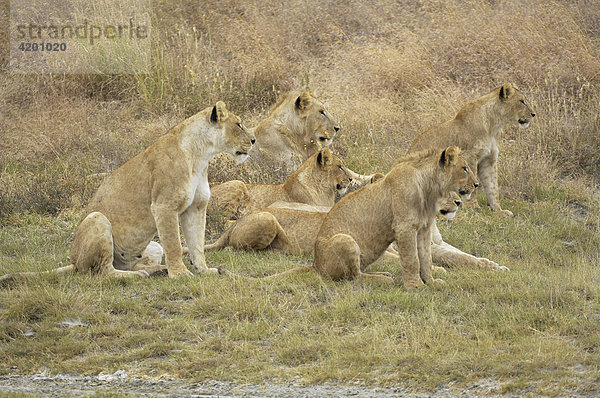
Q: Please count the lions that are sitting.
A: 3